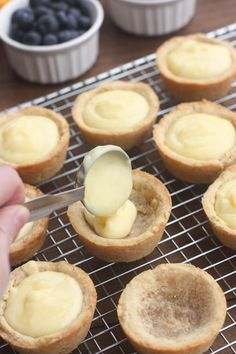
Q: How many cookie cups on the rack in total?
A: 9